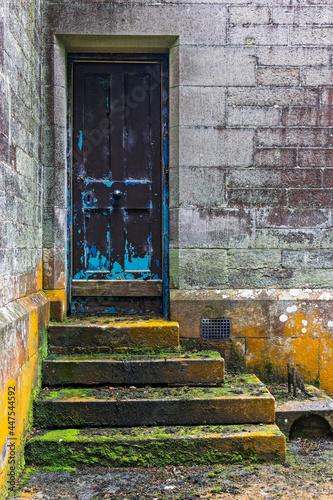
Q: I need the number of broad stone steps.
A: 4